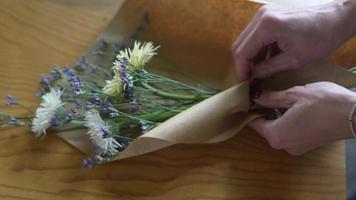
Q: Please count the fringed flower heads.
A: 4